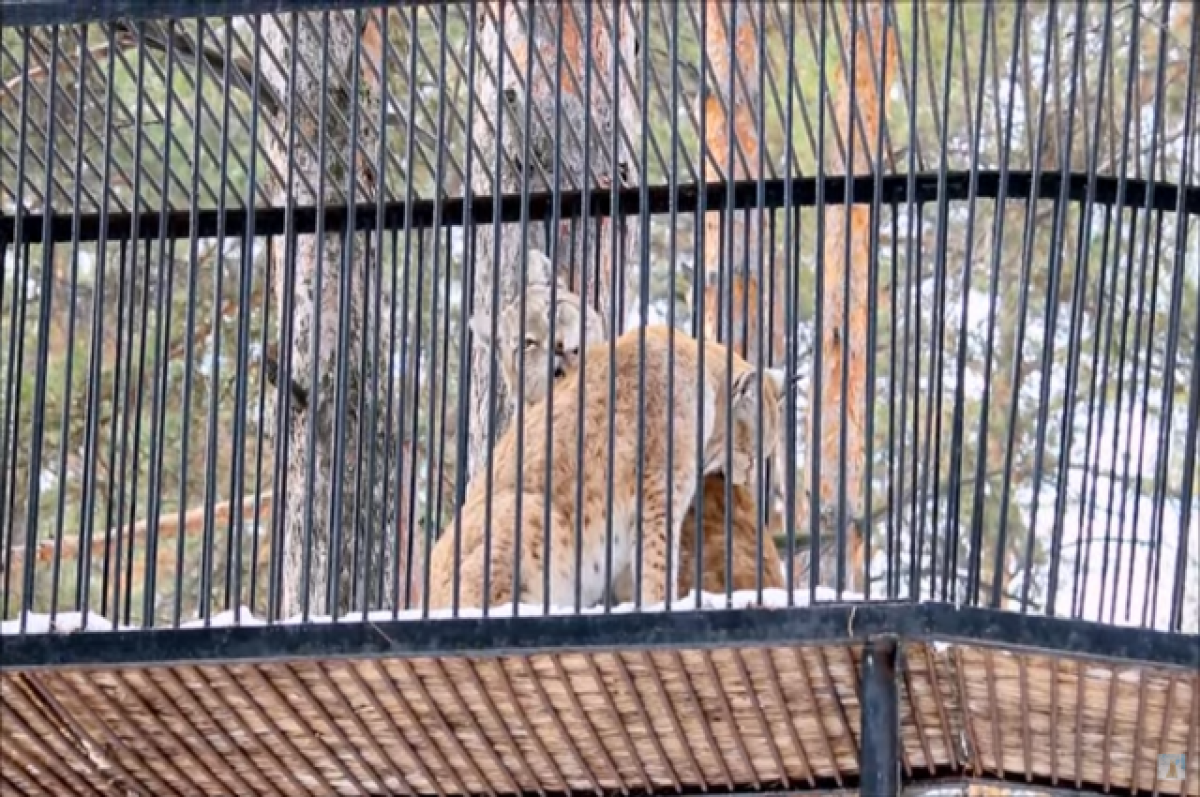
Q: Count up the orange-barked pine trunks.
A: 2